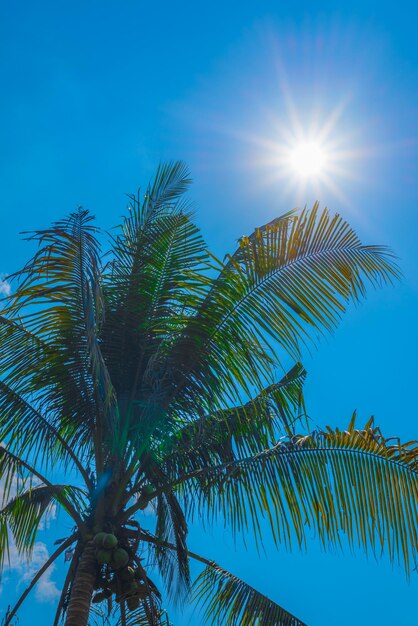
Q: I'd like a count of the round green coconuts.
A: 4